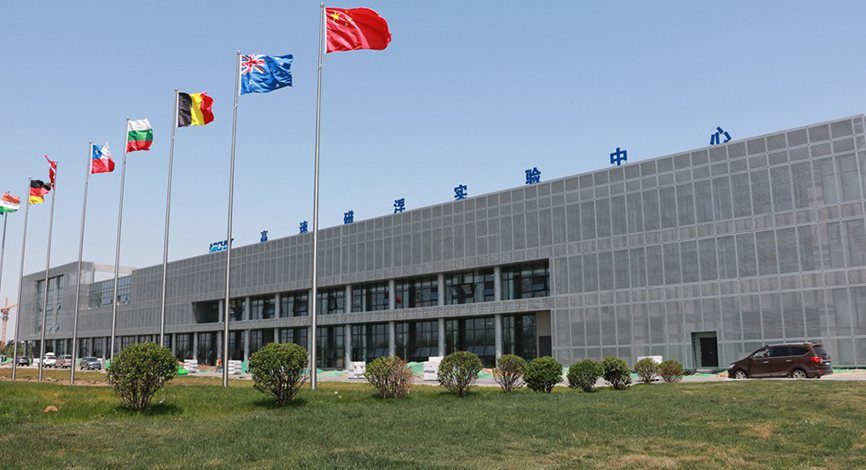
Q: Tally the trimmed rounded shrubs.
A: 10